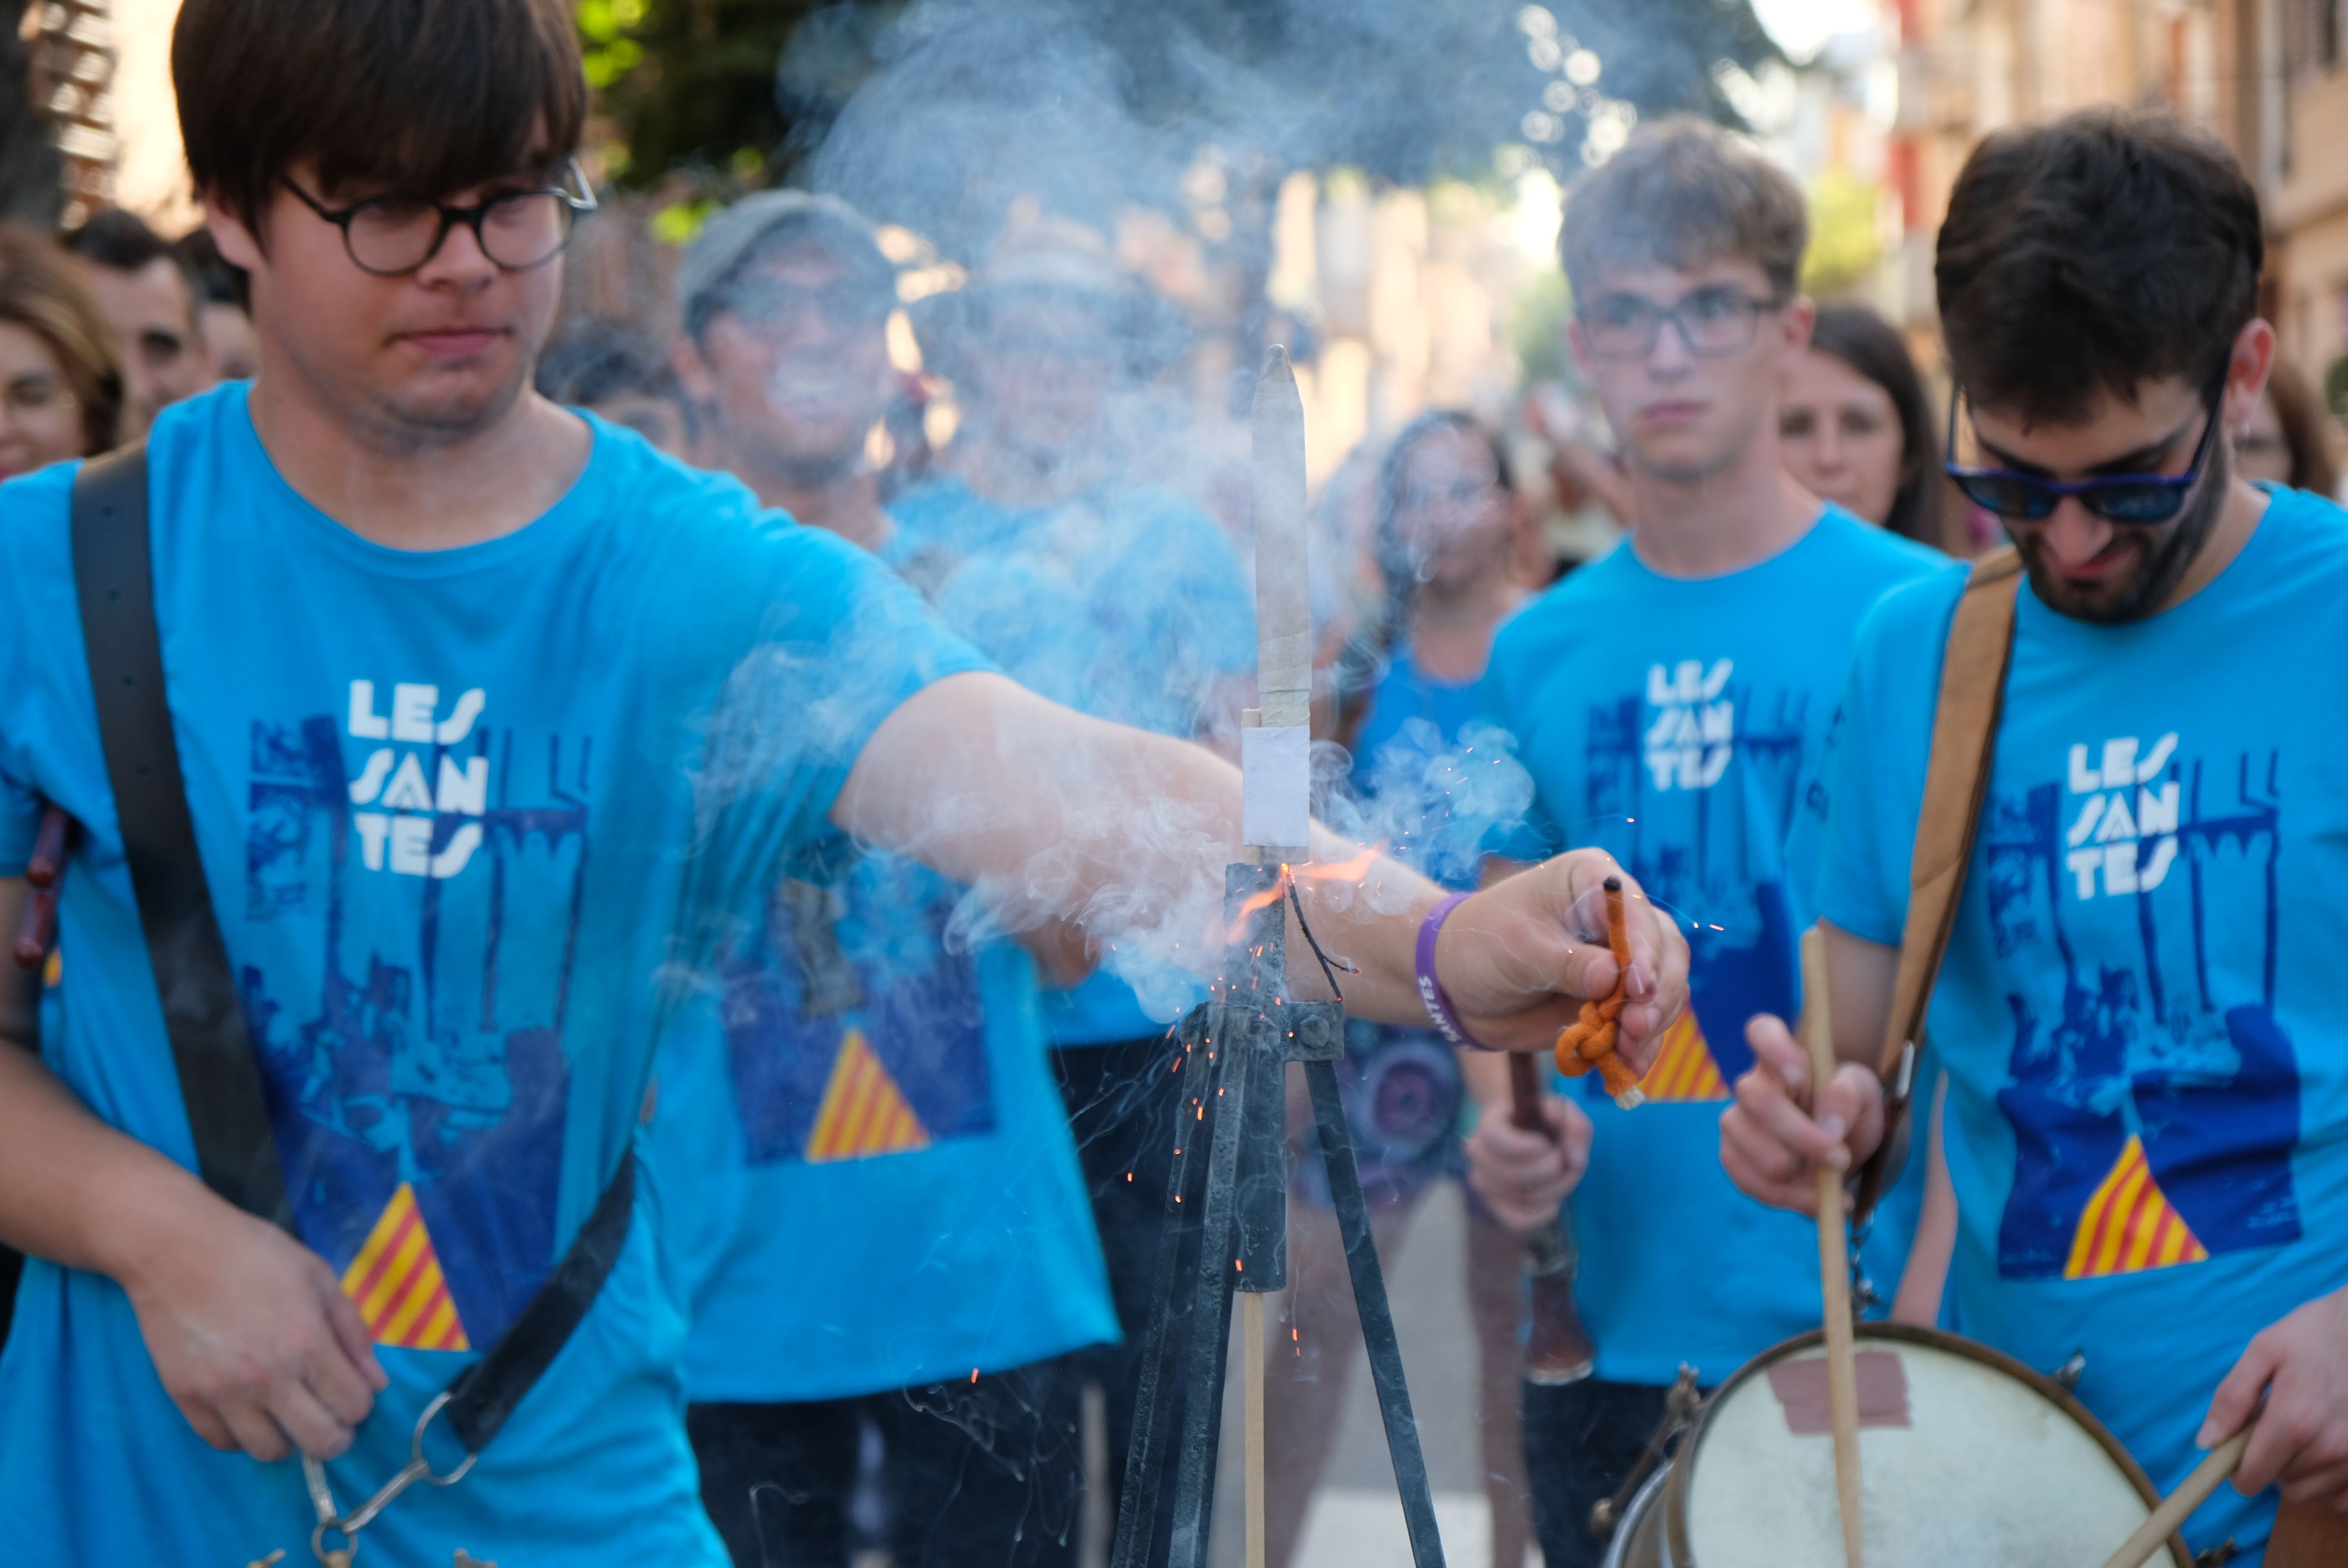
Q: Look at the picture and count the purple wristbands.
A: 1